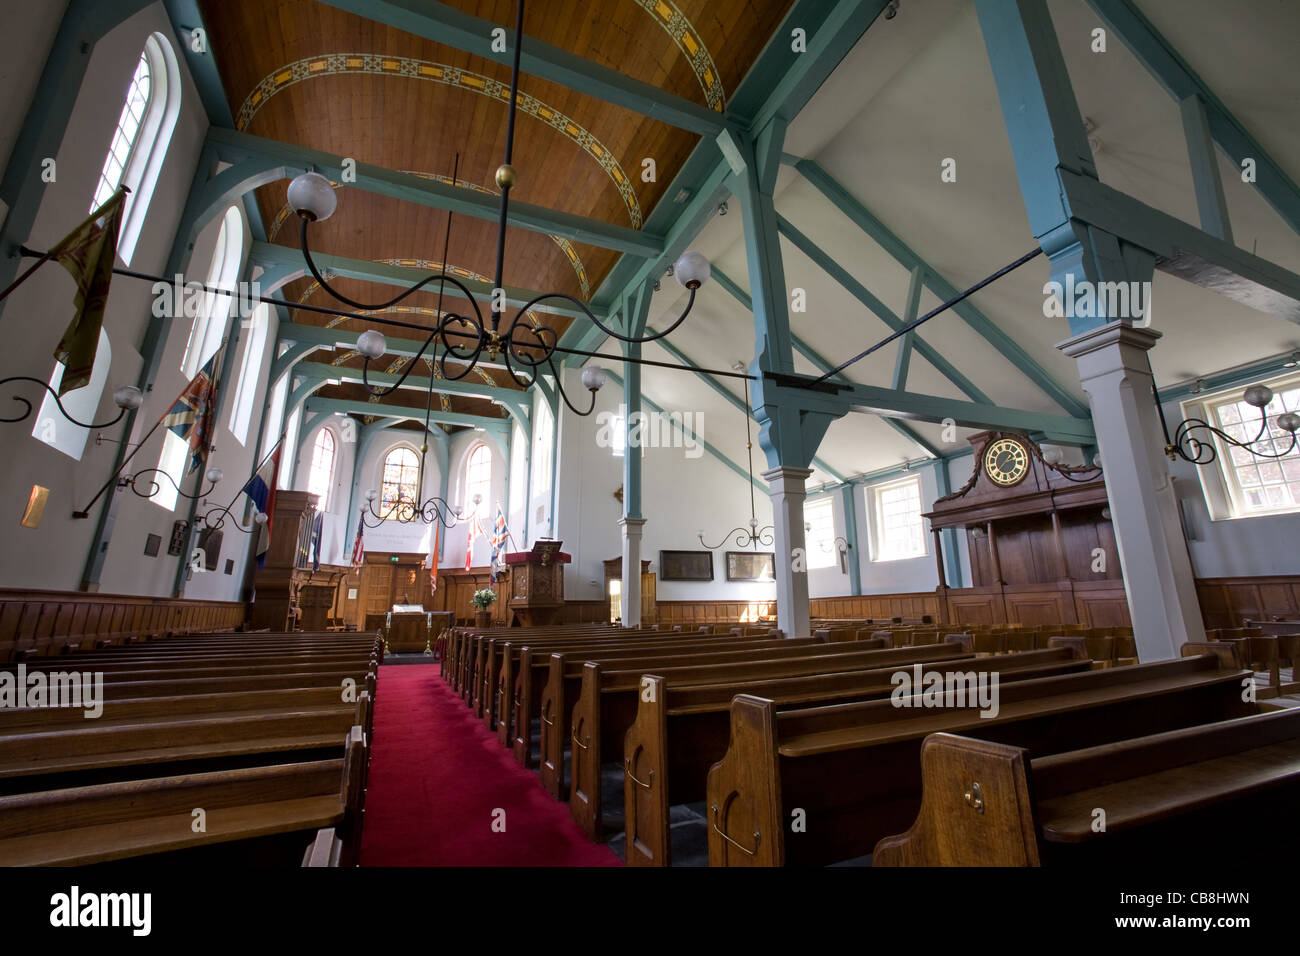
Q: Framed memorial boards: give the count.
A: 2